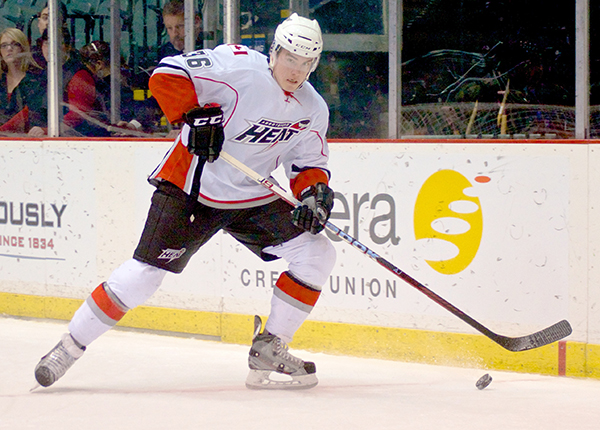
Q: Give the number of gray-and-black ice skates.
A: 2